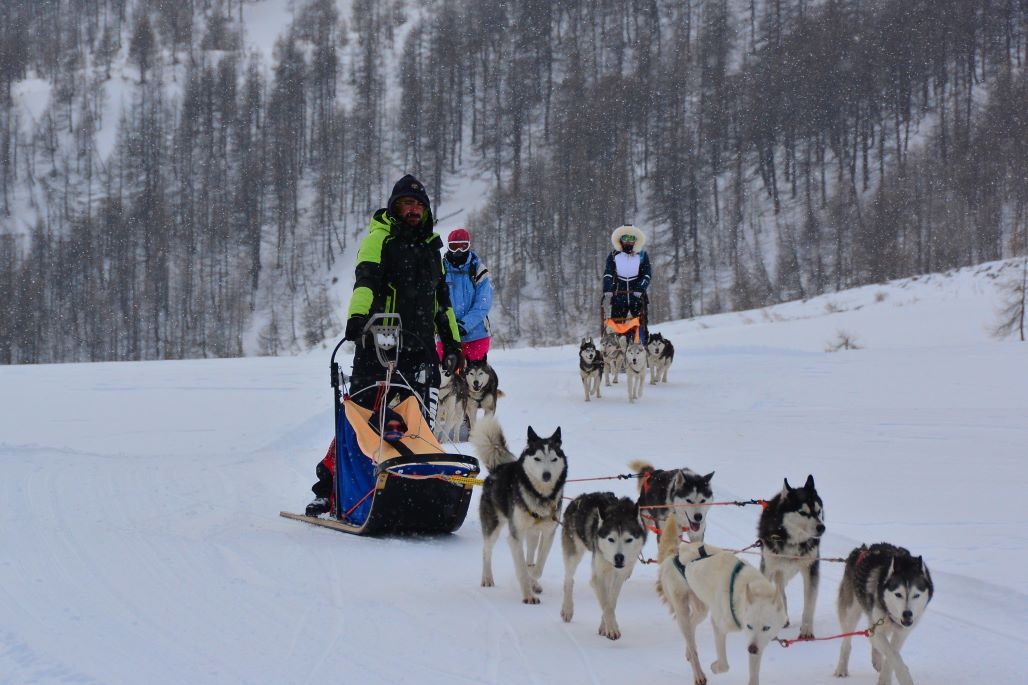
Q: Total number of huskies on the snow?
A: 12